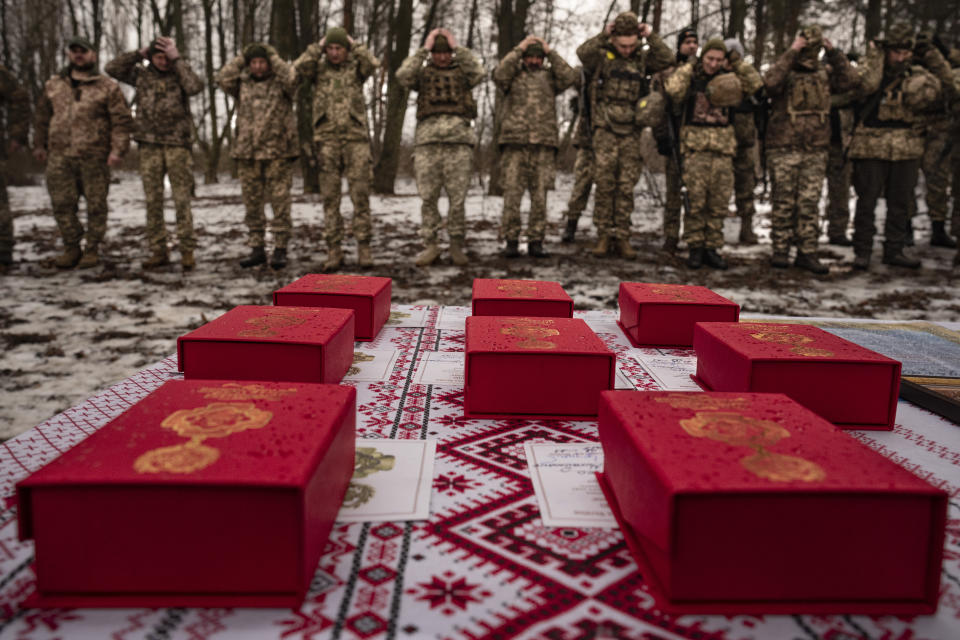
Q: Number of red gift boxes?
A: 8